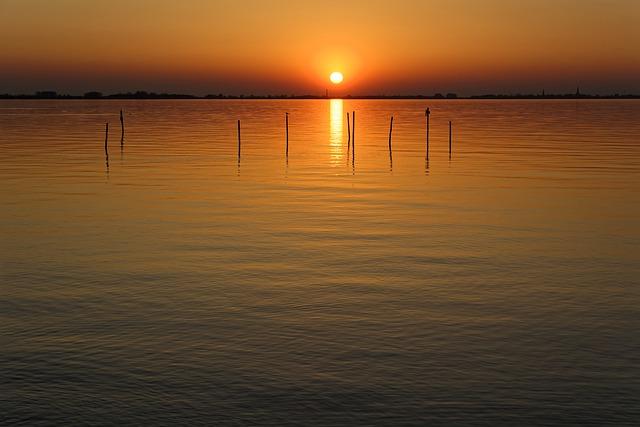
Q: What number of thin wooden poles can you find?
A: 9